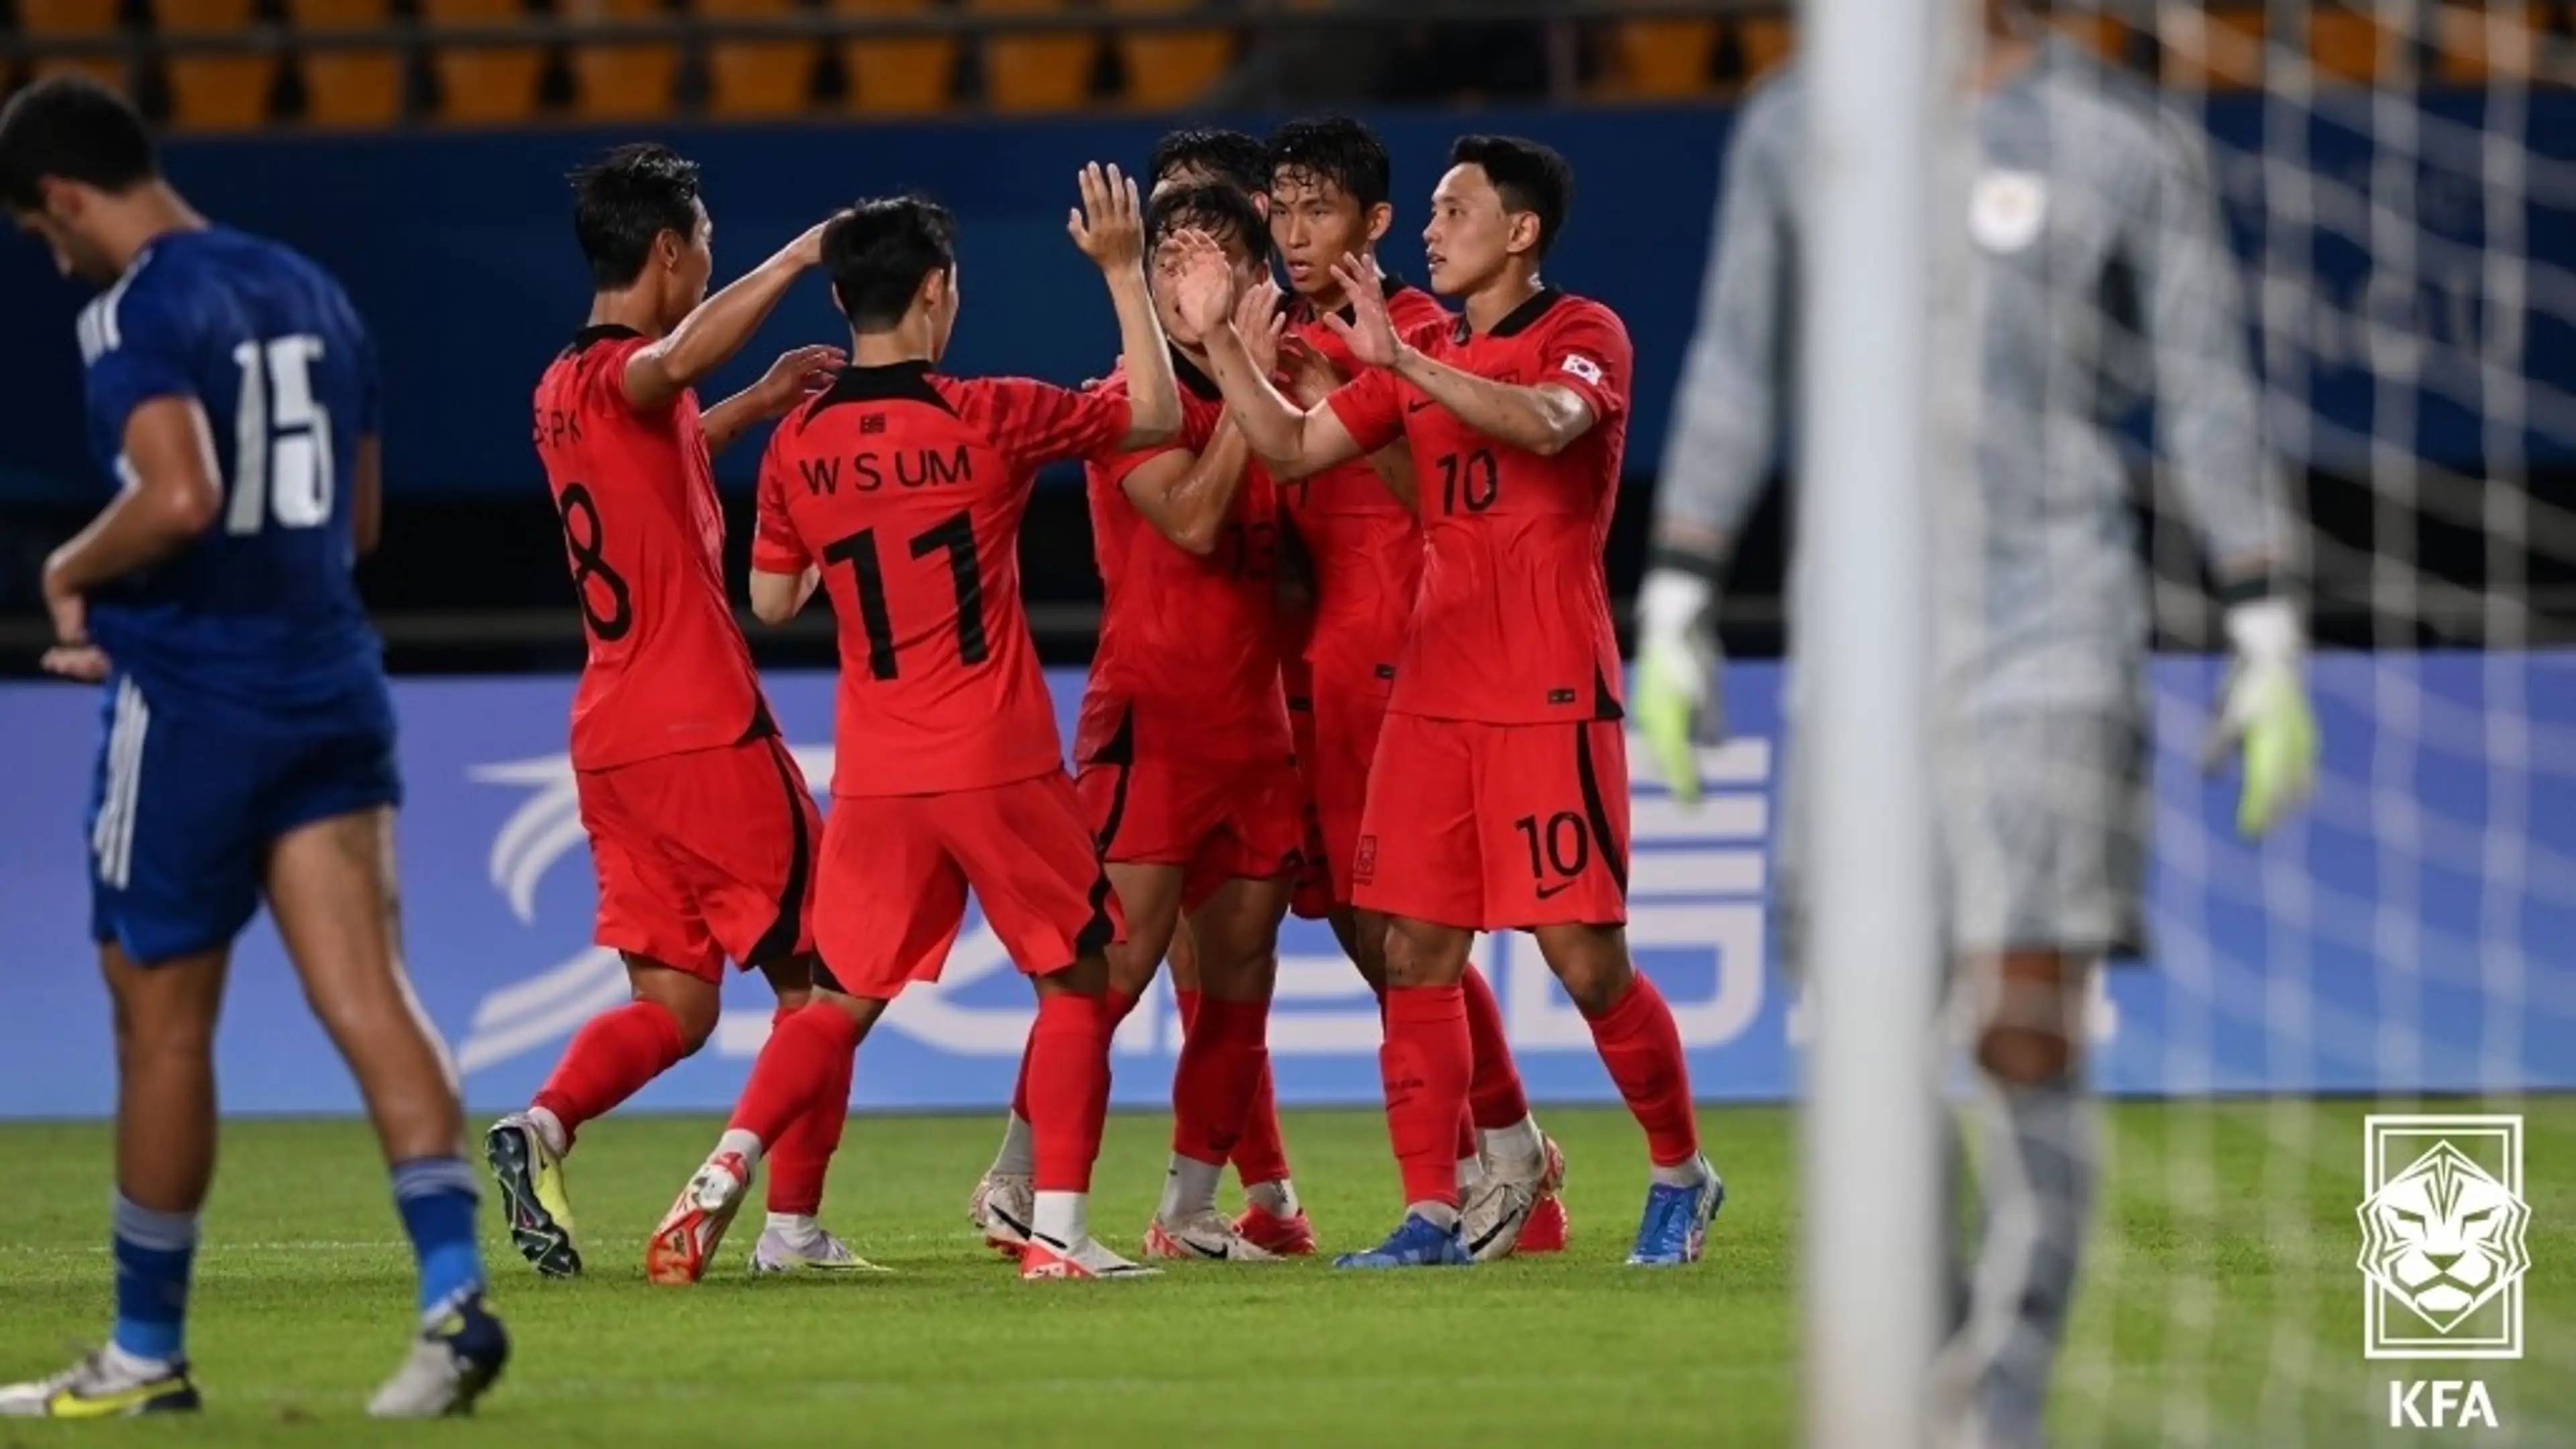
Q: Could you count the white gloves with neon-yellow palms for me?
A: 2